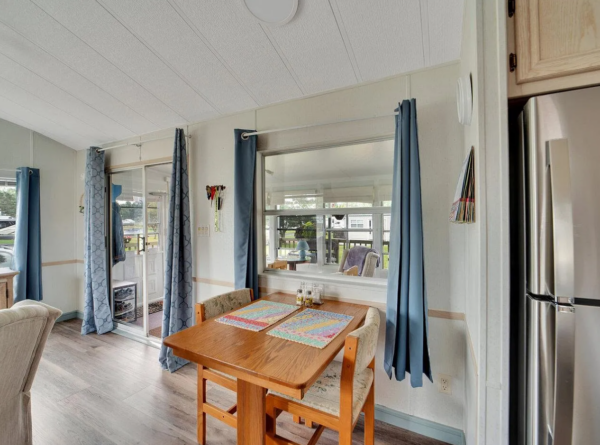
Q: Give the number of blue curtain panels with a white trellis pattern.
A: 2